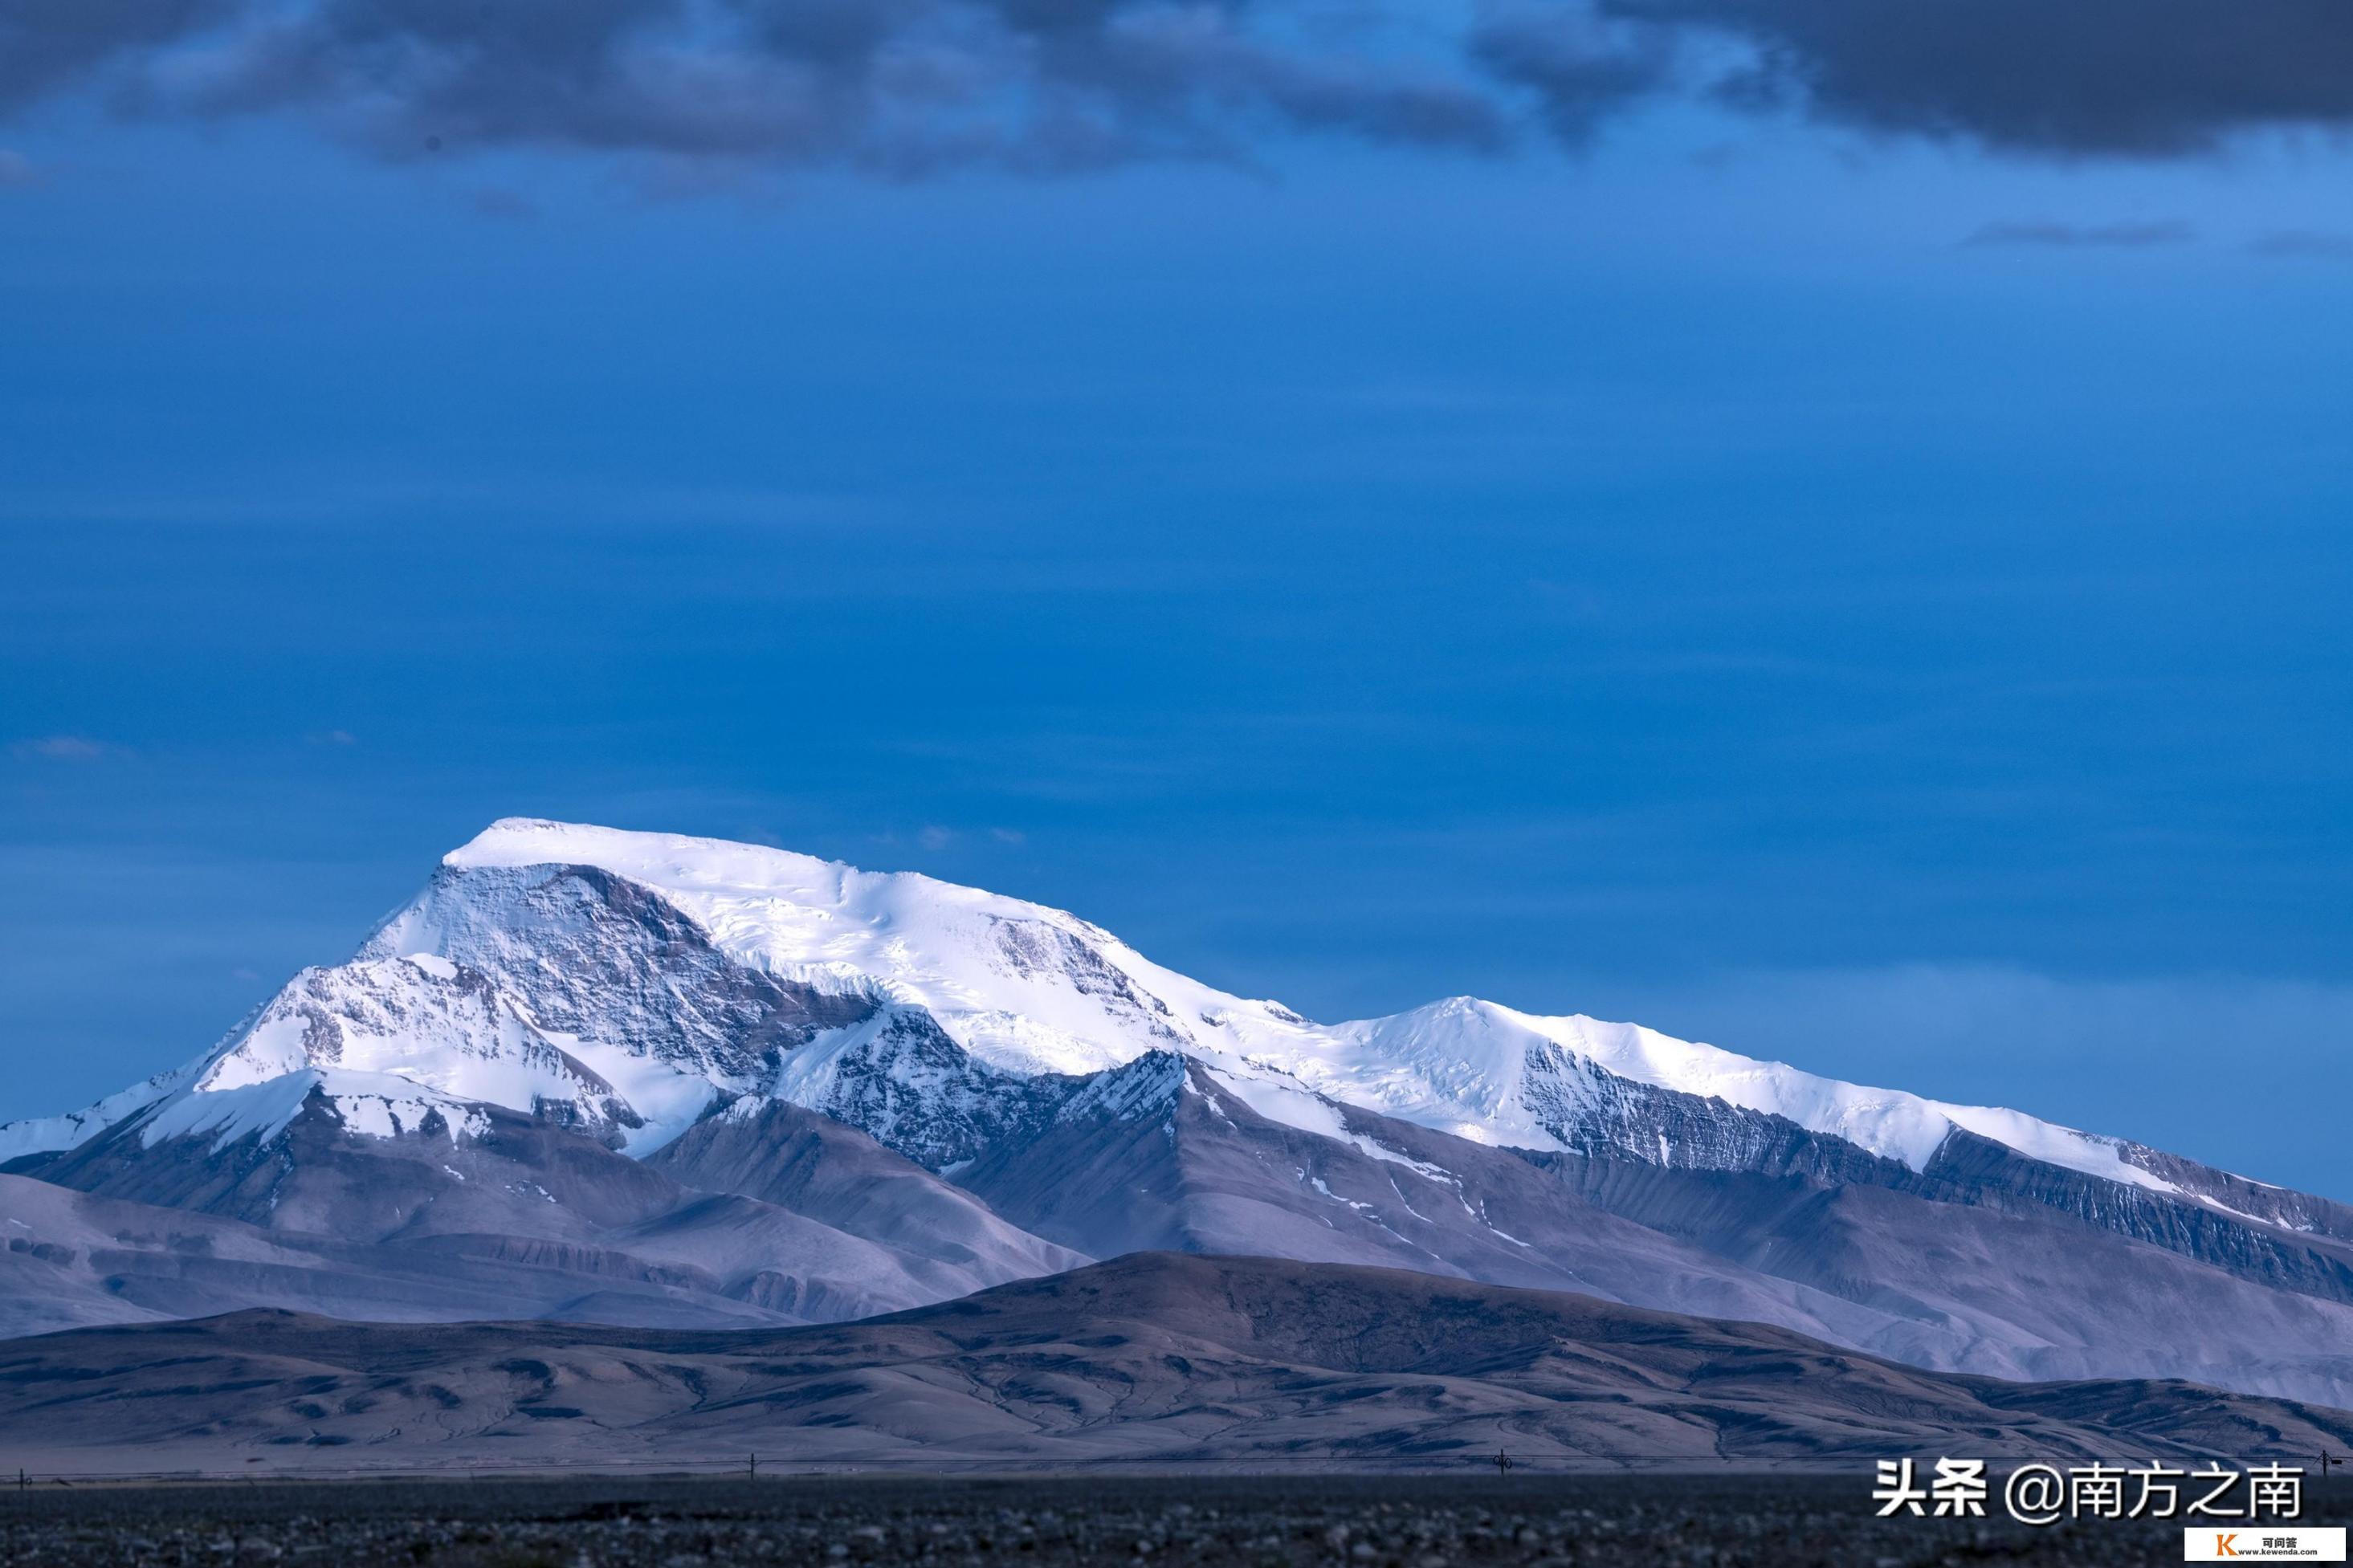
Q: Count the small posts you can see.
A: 4